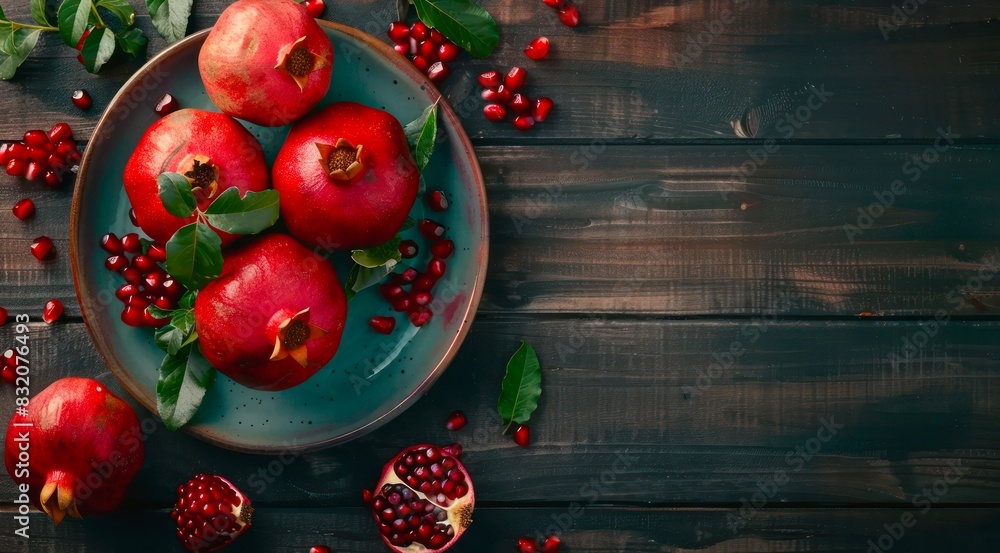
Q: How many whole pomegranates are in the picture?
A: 5